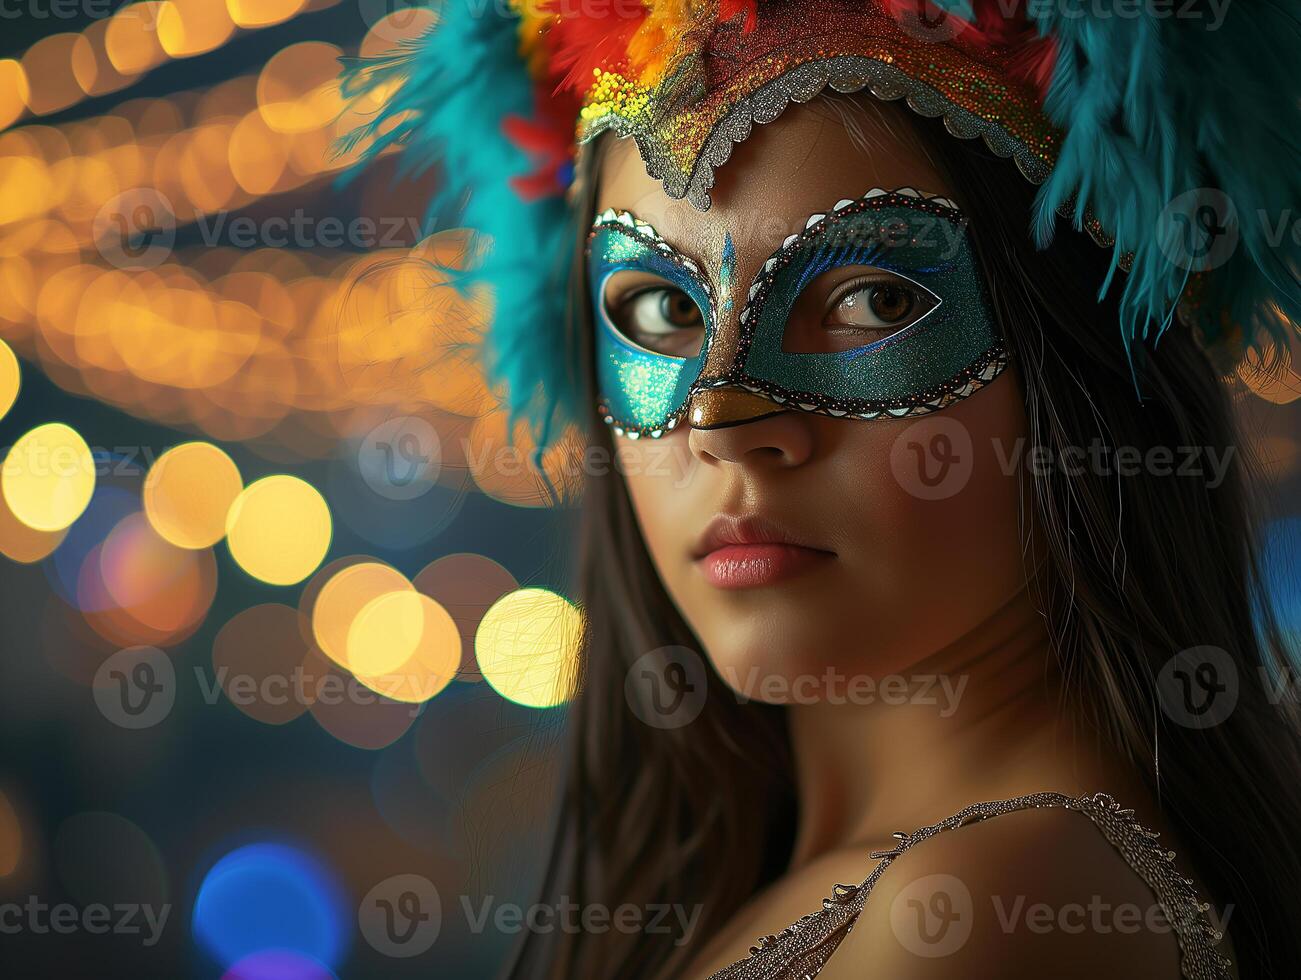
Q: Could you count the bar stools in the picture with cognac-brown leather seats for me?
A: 0